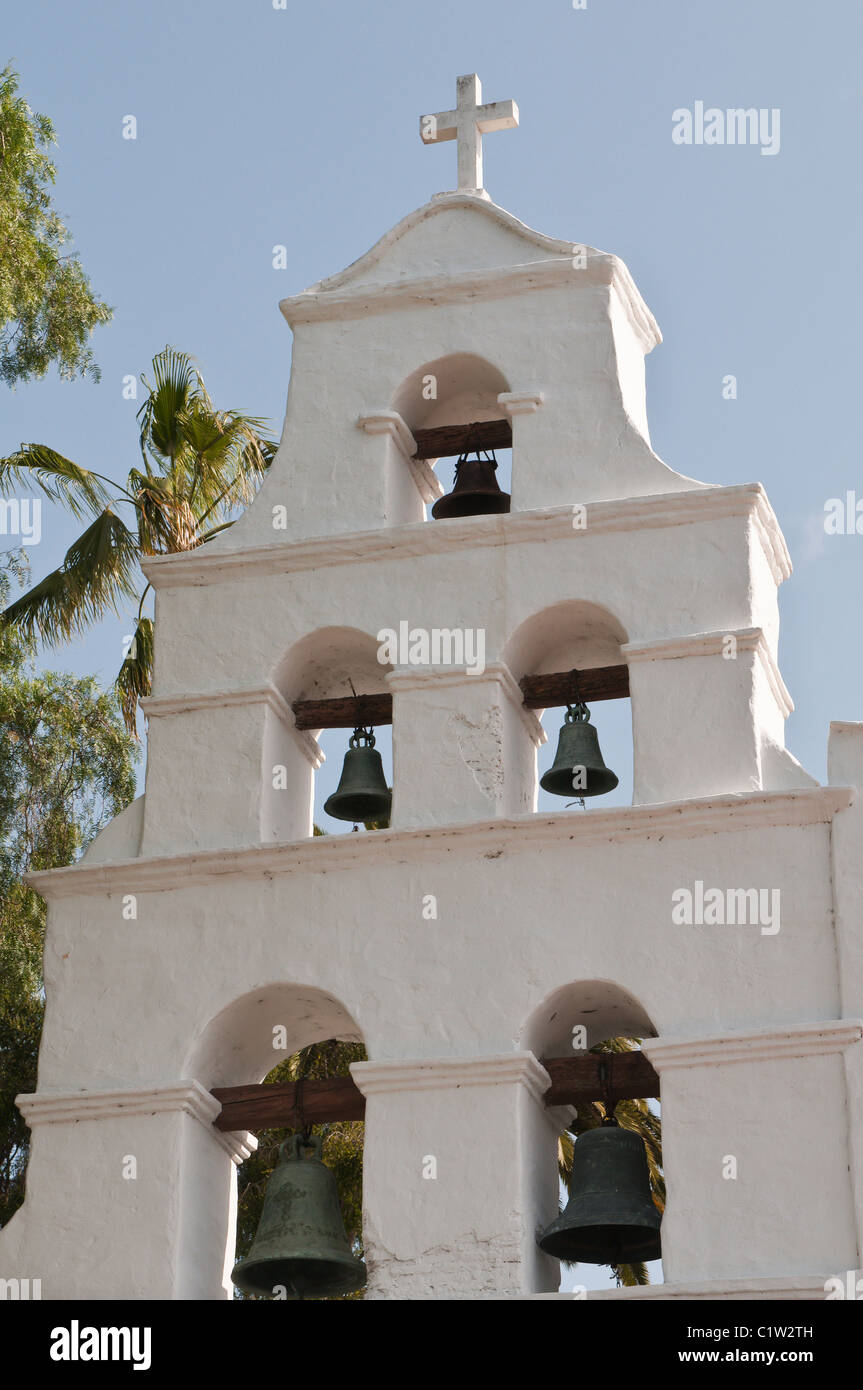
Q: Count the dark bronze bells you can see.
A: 5